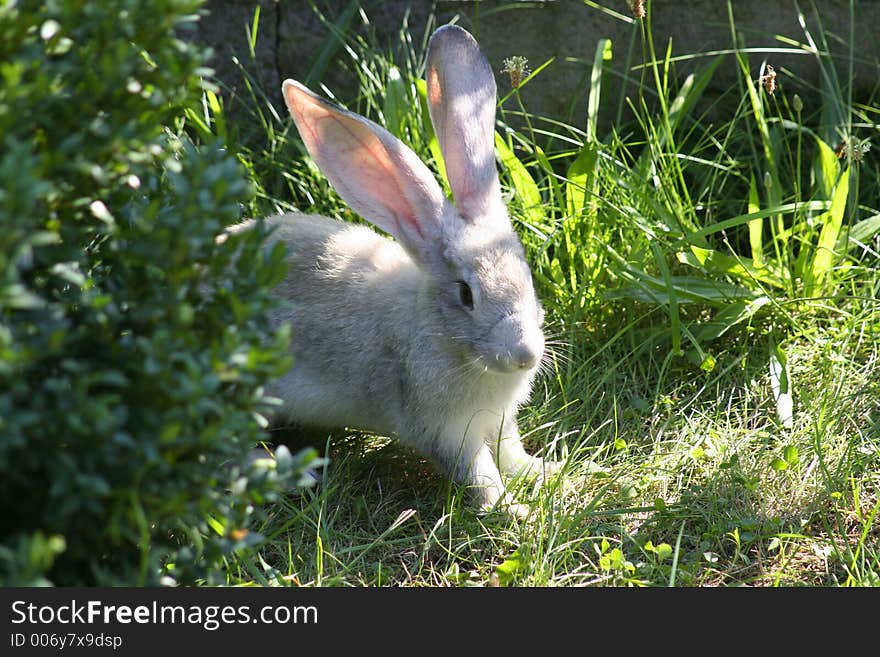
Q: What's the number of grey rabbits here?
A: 1